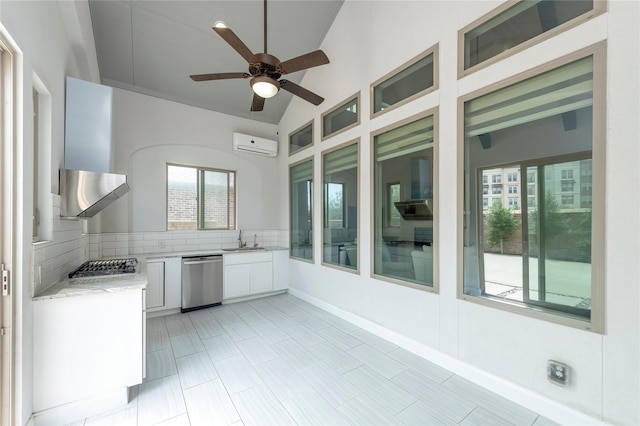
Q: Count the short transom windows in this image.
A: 4